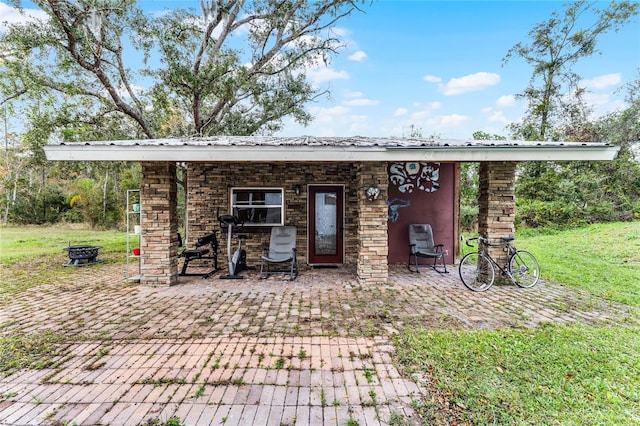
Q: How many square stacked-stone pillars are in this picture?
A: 3